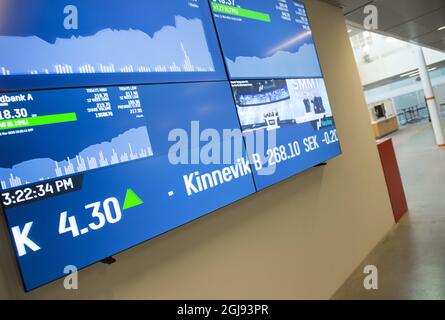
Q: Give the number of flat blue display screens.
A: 4